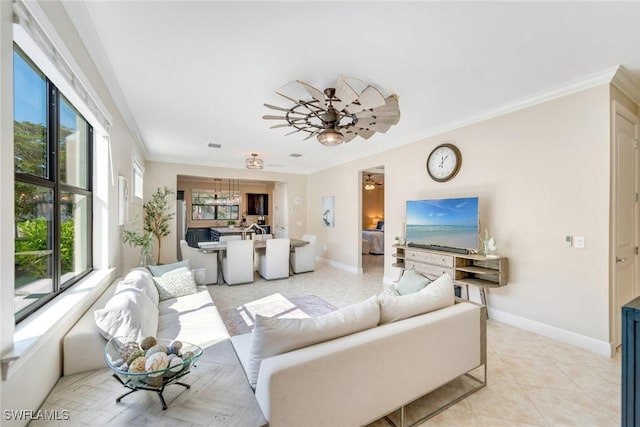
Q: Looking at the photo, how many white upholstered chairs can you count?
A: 6